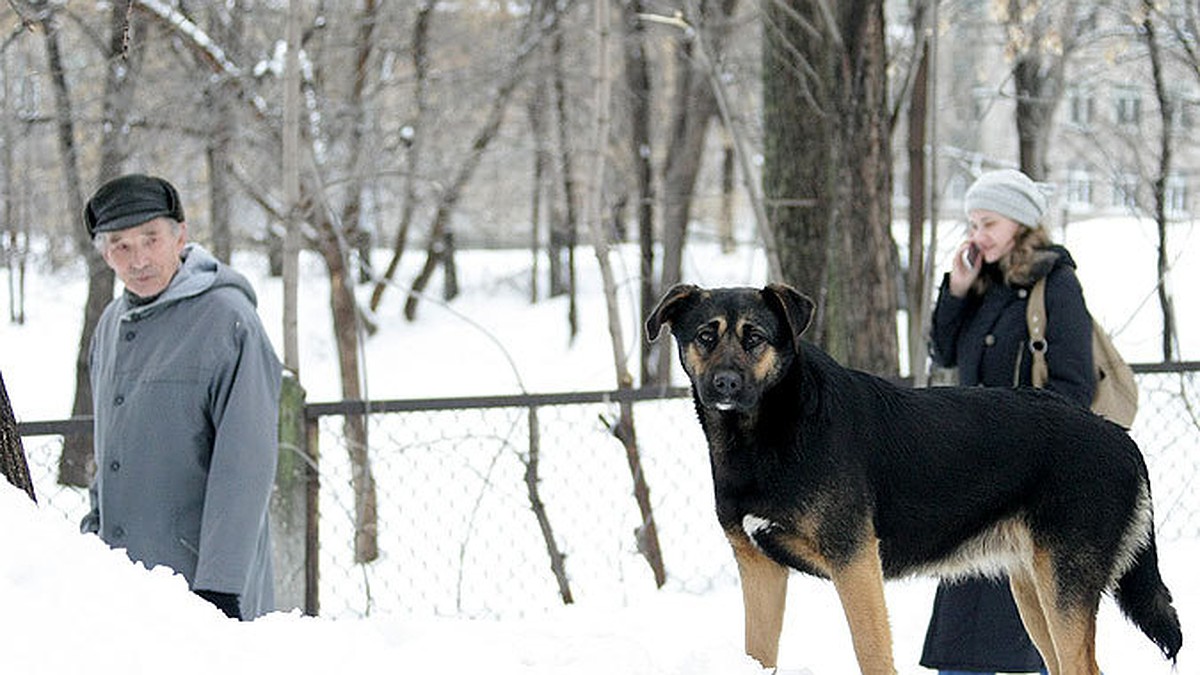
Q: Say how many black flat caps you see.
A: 1